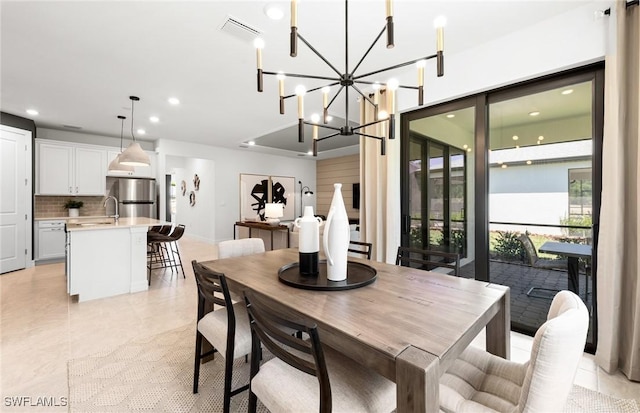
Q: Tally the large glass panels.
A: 2